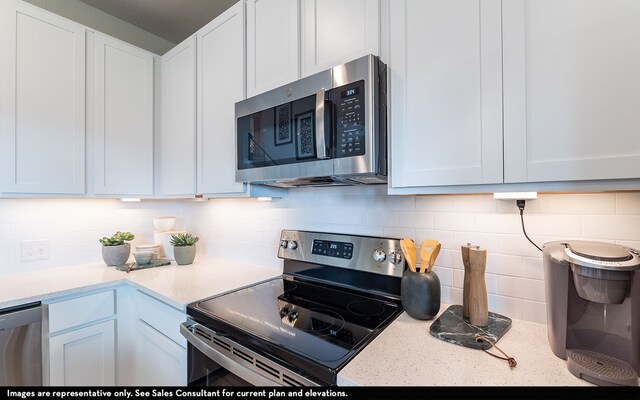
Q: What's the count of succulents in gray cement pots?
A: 2